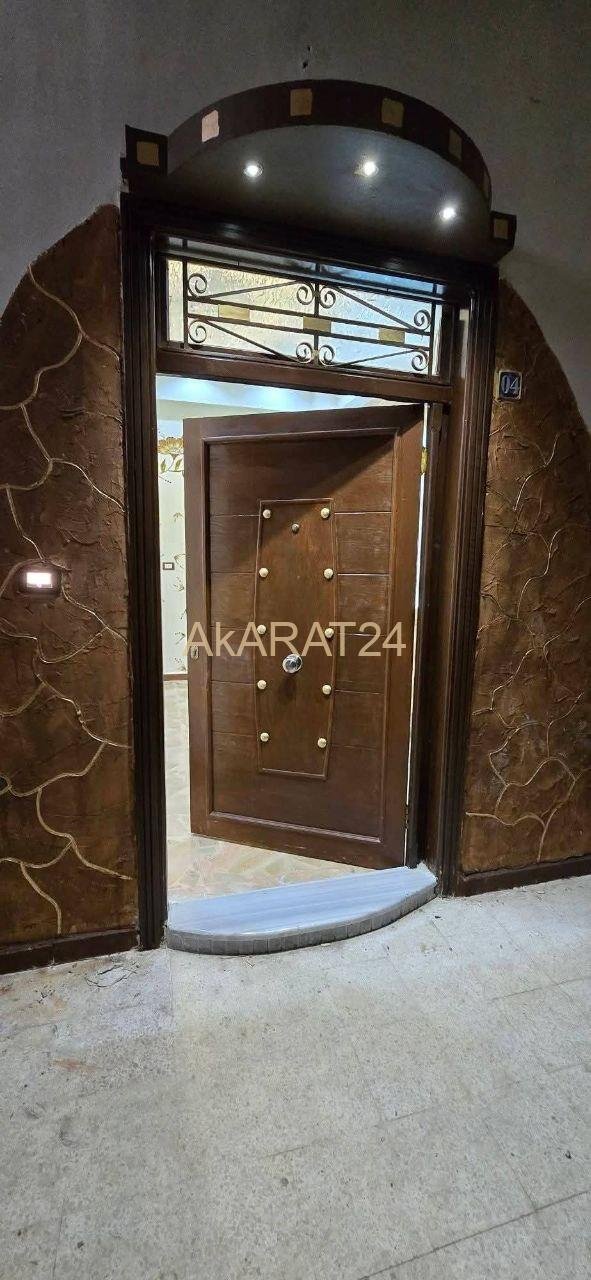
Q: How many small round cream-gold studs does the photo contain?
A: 10